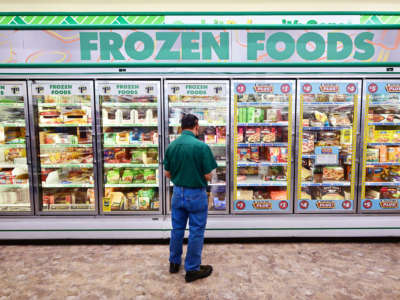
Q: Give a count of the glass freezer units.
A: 7